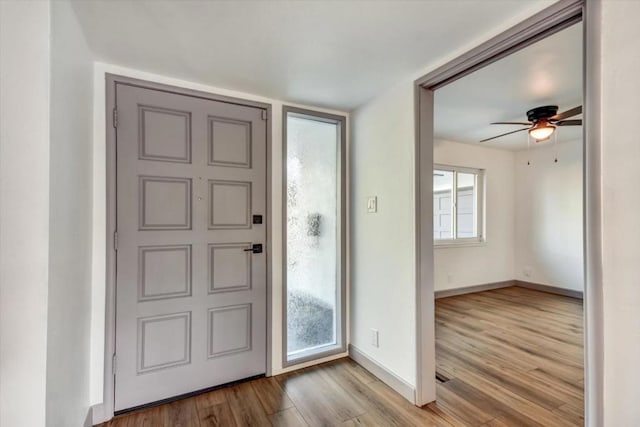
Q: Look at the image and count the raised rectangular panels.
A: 8